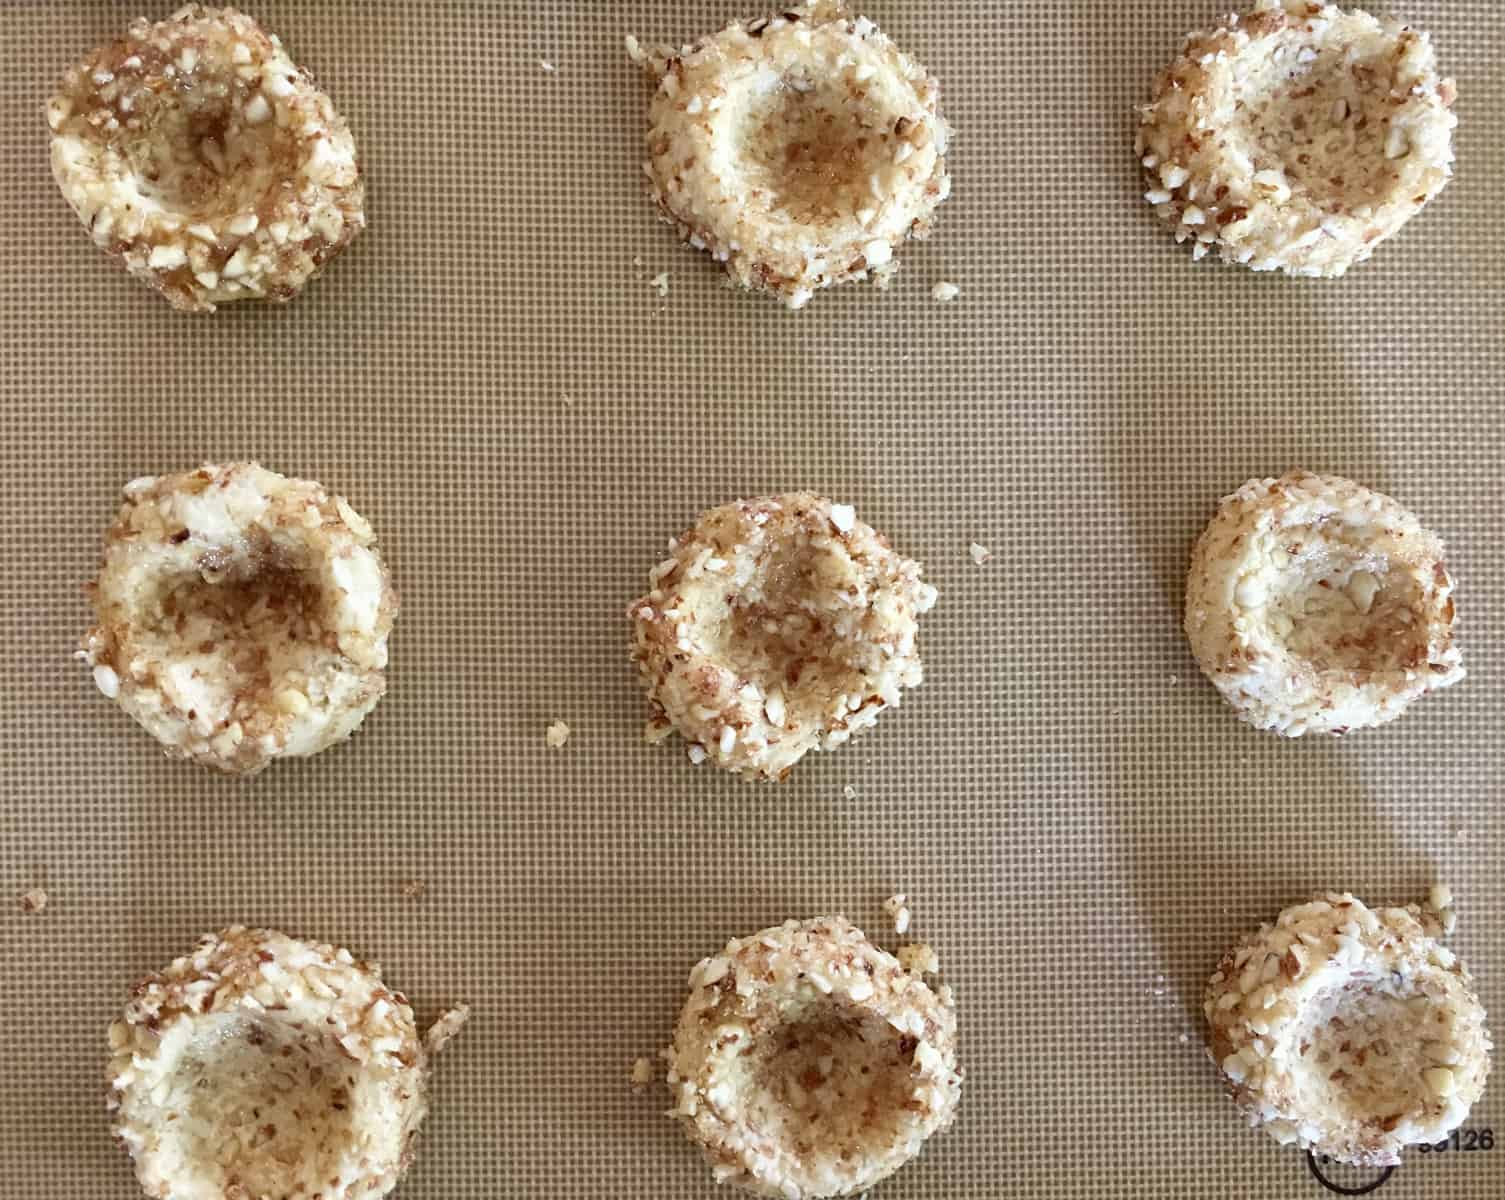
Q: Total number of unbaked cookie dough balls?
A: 9